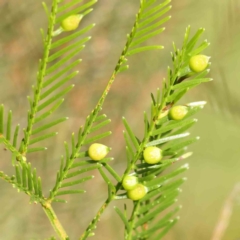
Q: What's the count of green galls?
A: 7